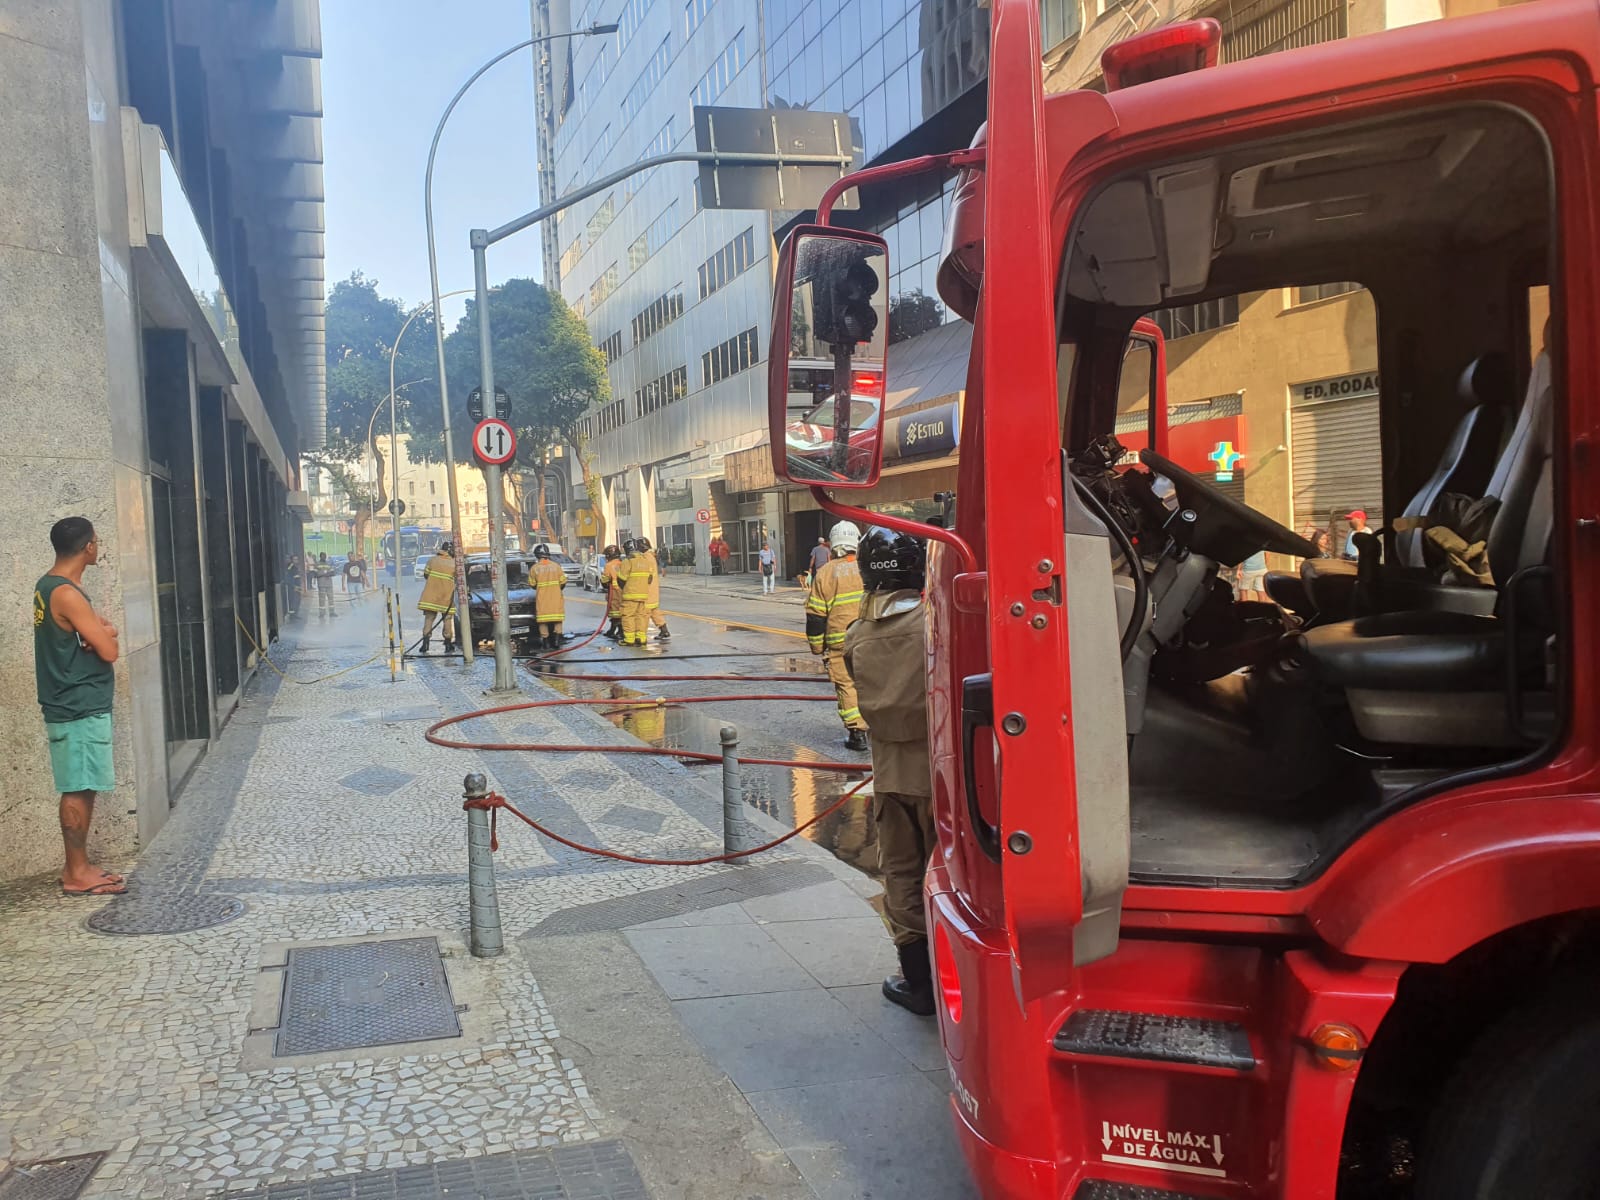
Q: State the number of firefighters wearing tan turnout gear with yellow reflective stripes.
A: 6